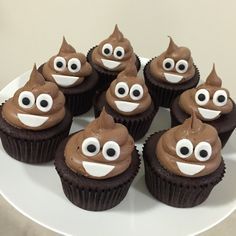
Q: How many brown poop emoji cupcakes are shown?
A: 8